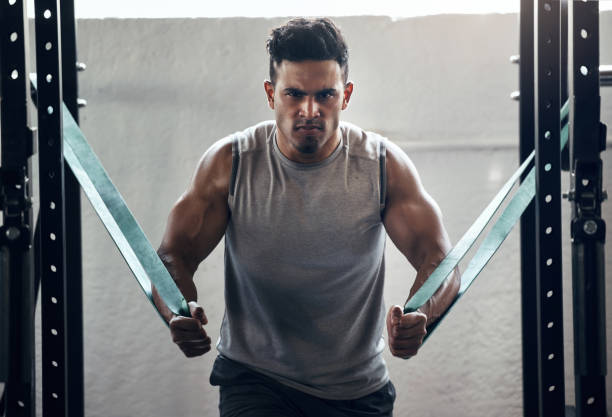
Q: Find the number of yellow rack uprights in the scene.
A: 0